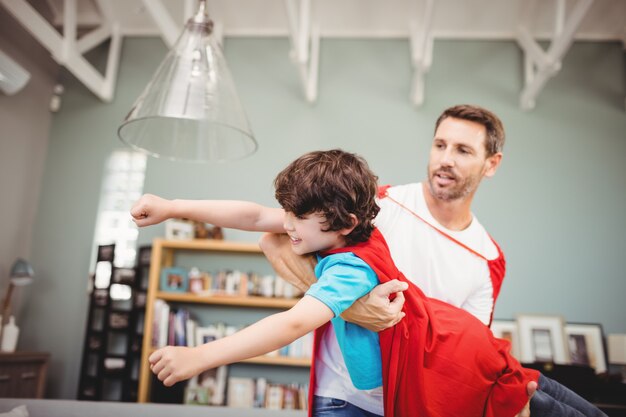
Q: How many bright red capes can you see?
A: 2